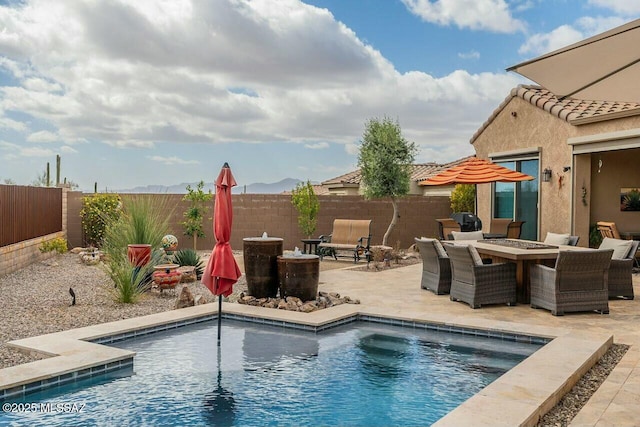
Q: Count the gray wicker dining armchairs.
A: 6